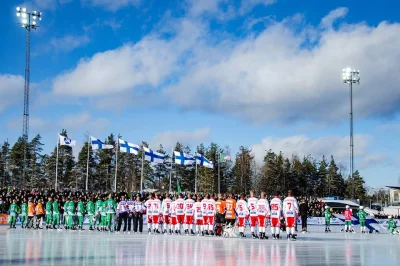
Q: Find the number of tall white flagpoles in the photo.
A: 7